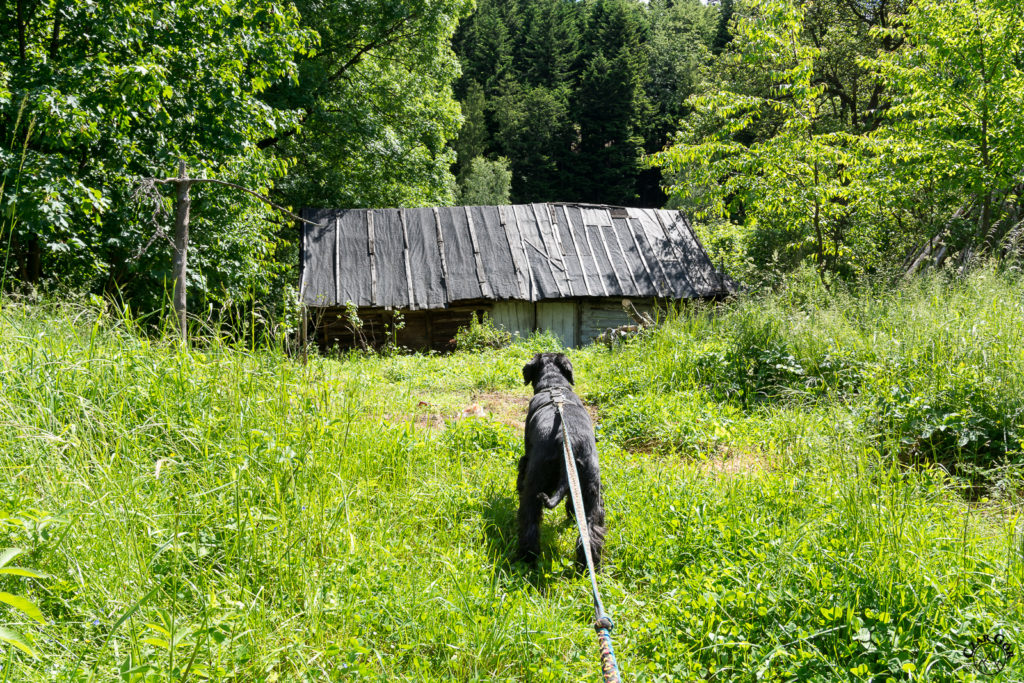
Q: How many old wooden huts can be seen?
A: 1